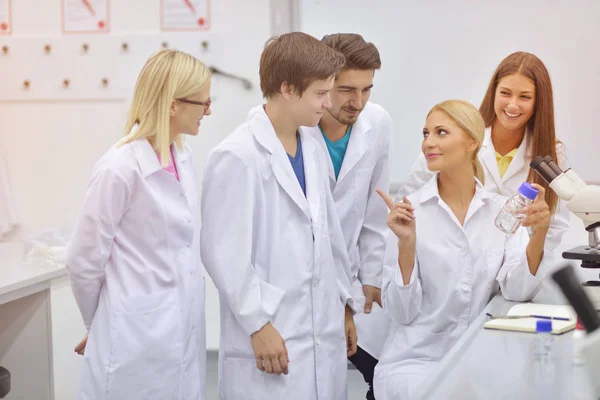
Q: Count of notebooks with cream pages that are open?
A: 1